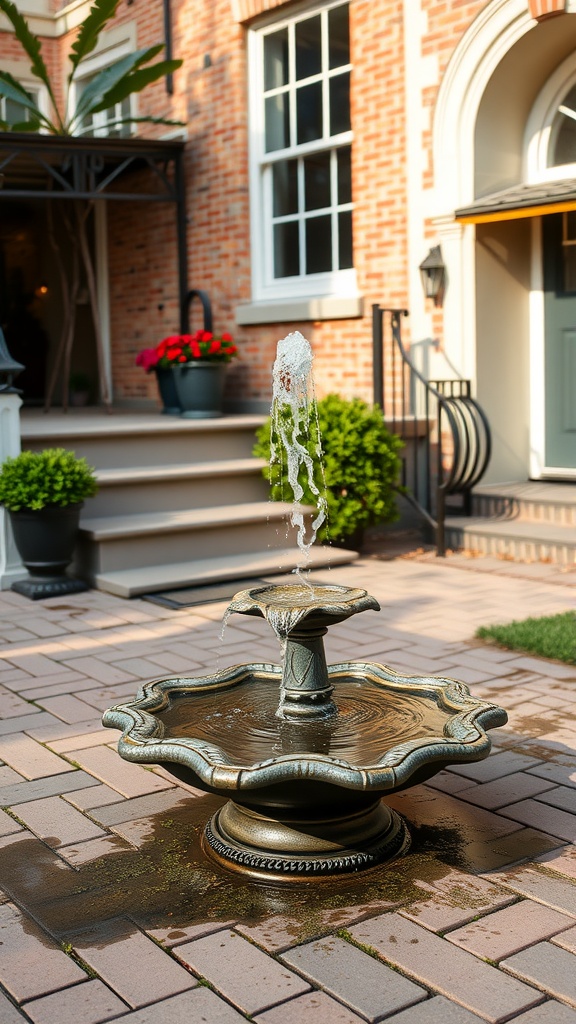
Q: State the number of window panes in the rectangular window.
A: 12